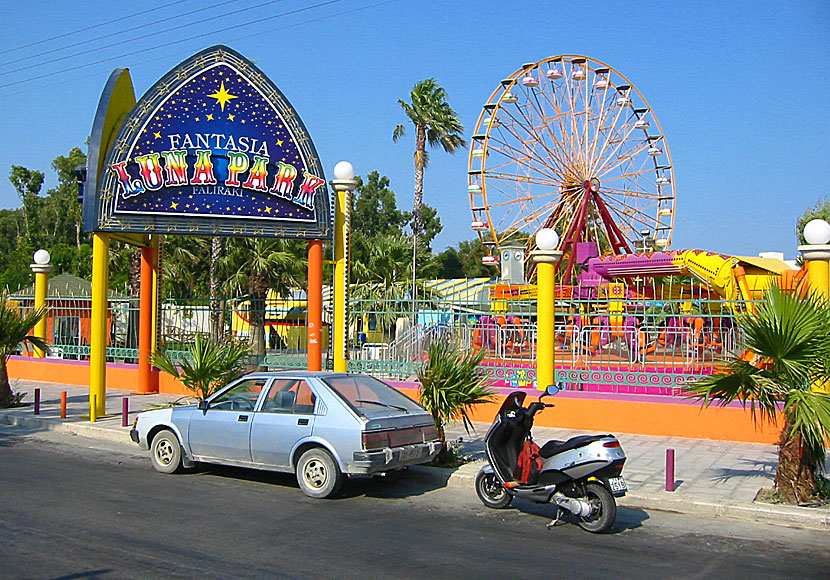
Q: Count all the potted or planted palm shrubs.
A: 4